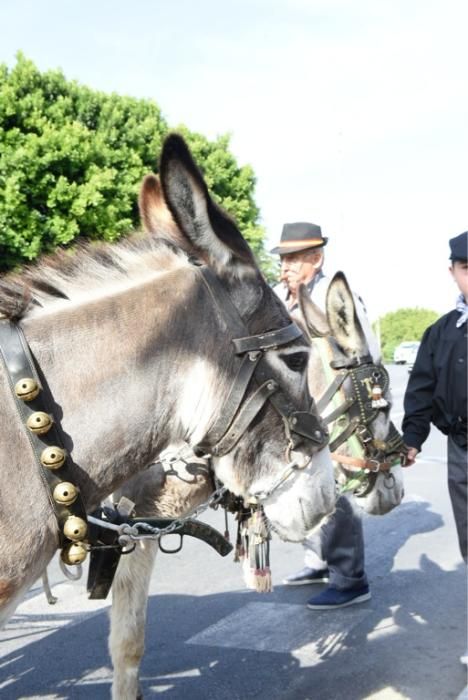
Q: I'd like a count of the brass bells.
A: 6